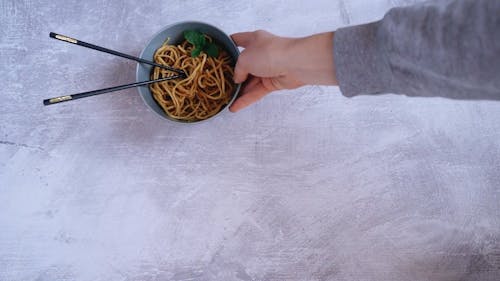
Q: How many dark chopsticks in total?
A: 2